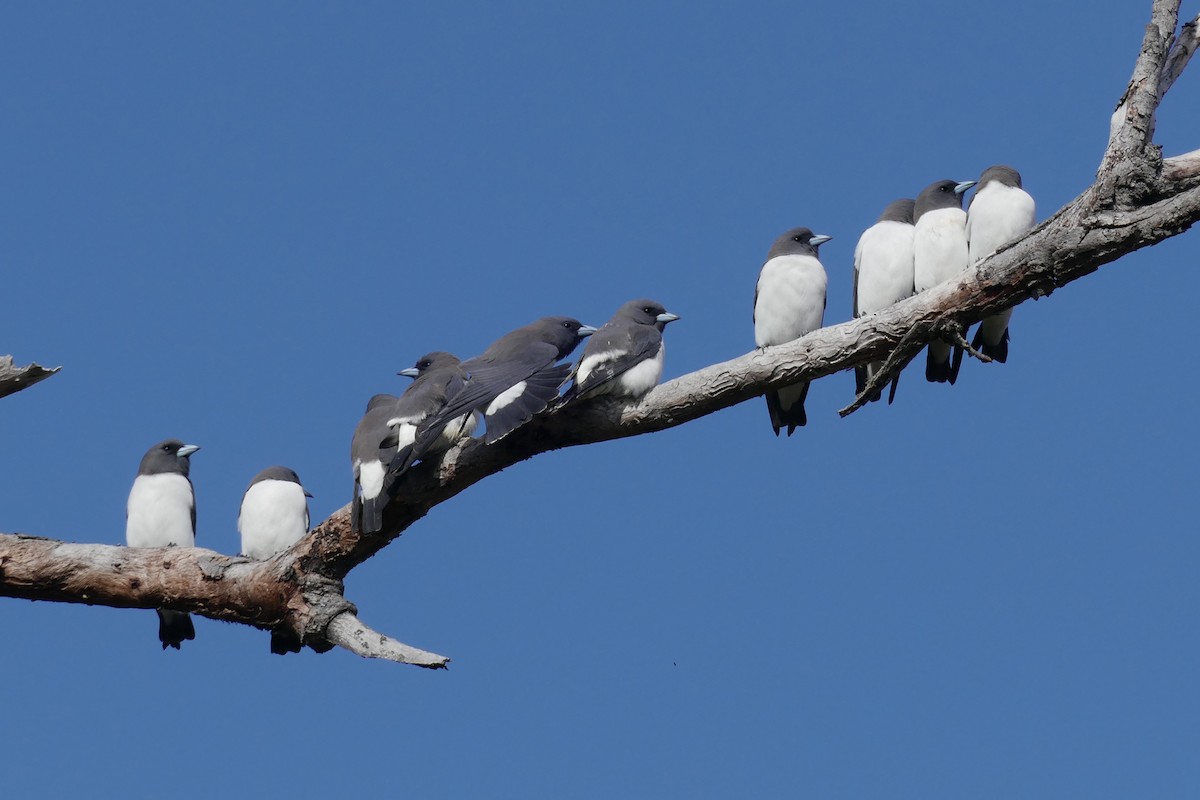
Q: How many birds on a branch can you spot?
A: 10